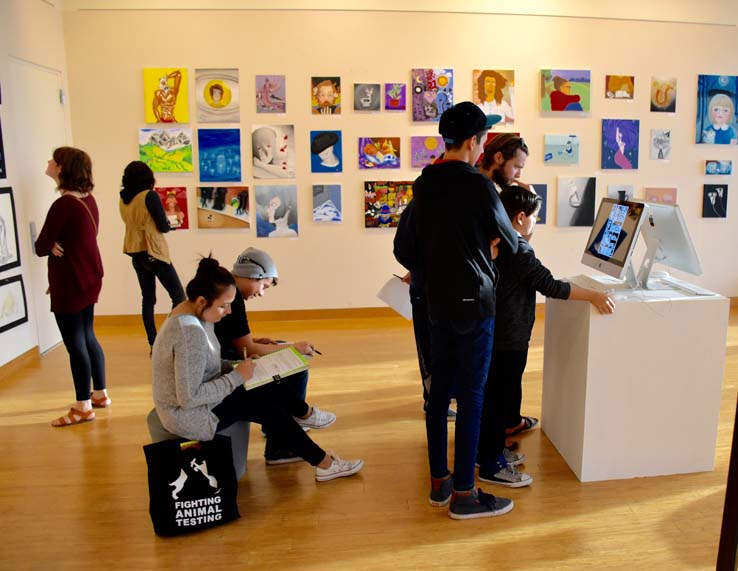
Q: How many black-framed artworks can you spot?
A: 2